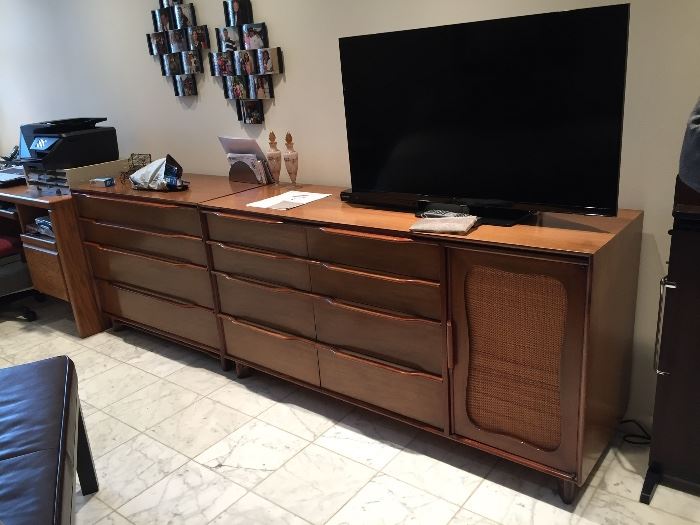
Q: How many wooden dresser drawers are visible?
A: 12